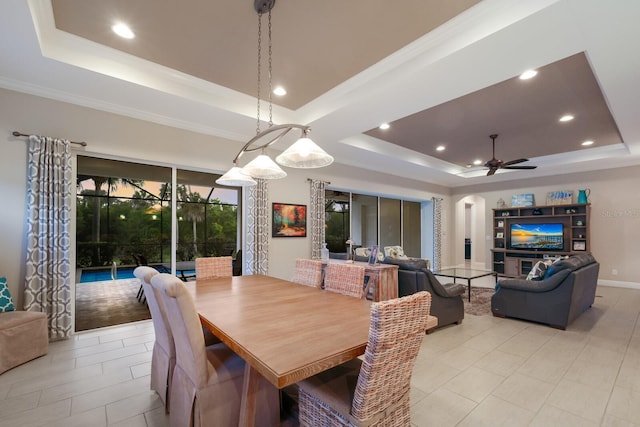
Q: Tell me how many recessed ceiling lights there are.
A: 8